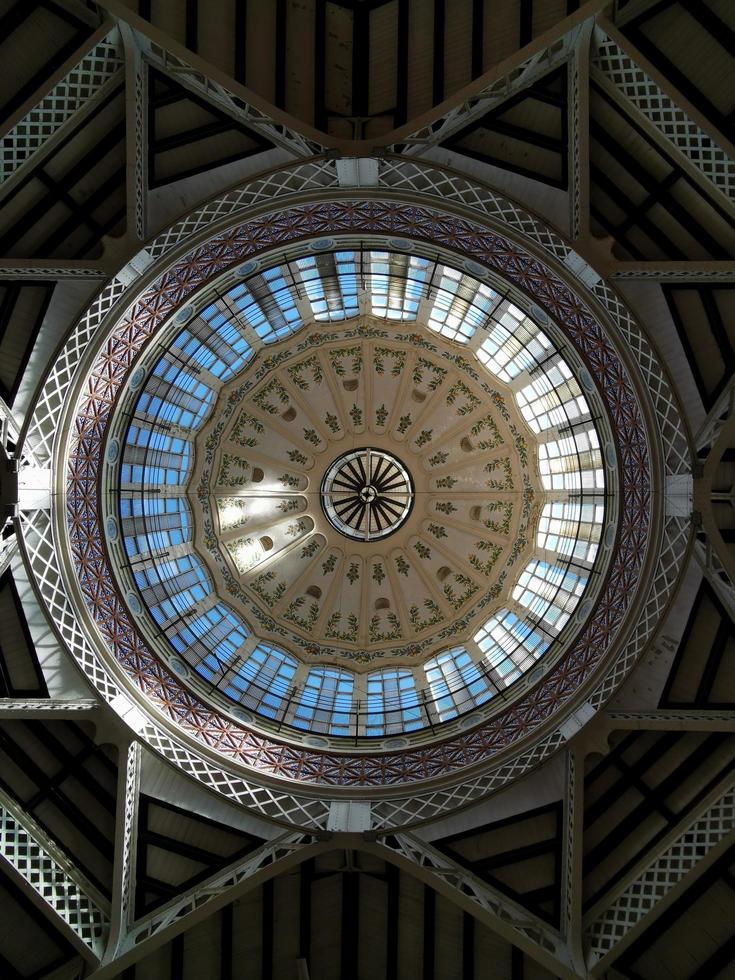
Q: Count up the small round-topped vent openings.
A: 10